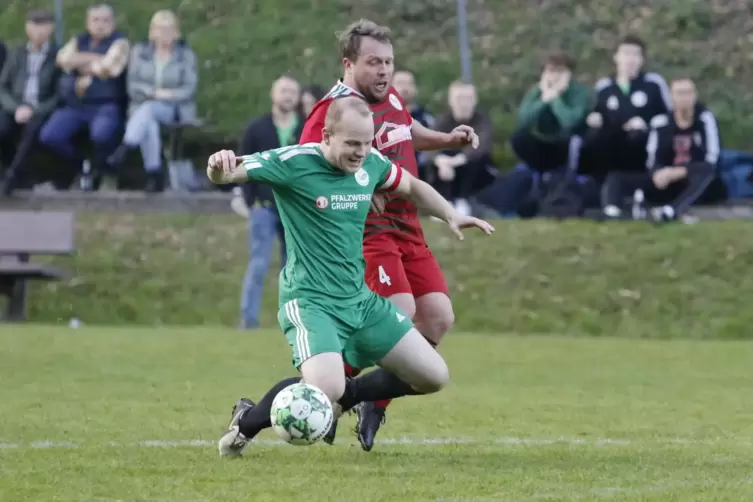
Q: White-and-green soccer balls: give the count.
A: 1